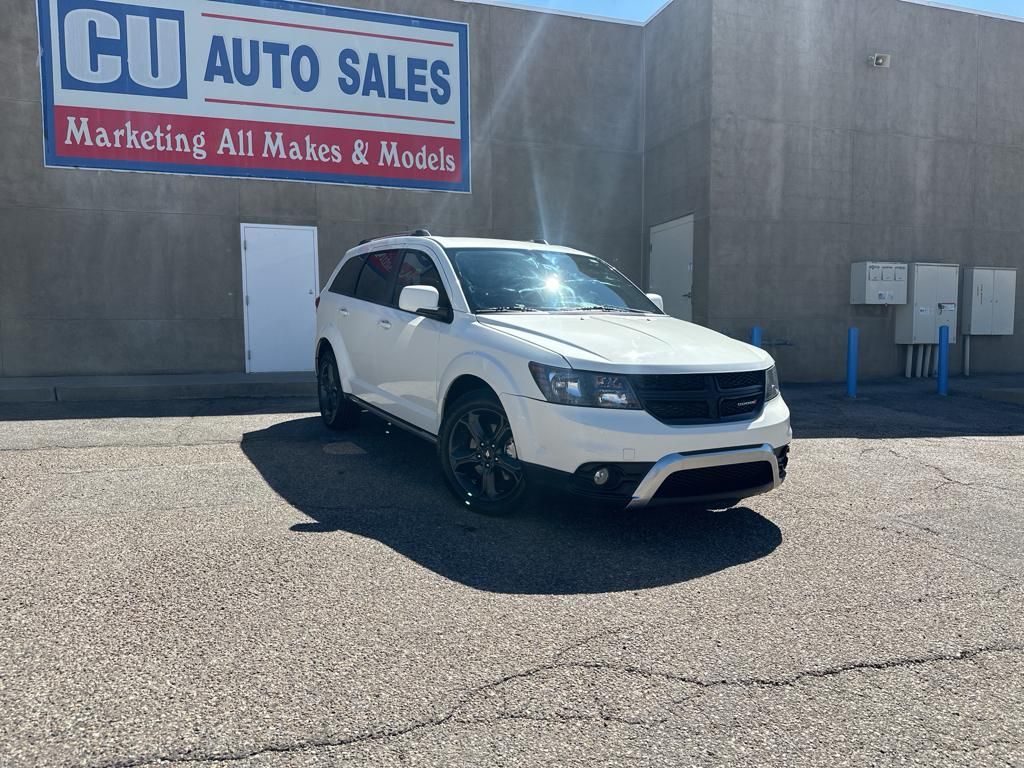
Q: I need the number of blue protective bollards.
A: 3